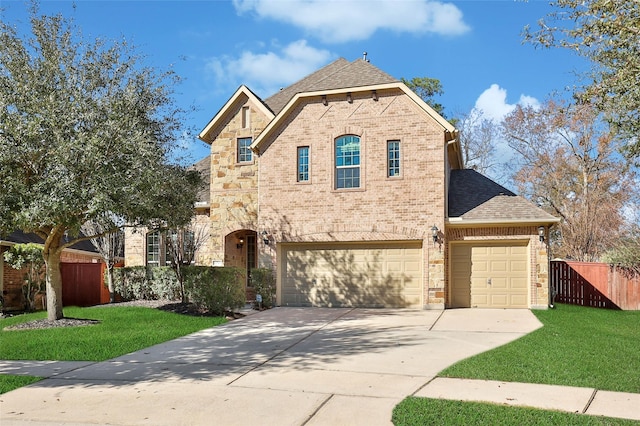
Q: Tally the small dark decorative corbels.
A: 3